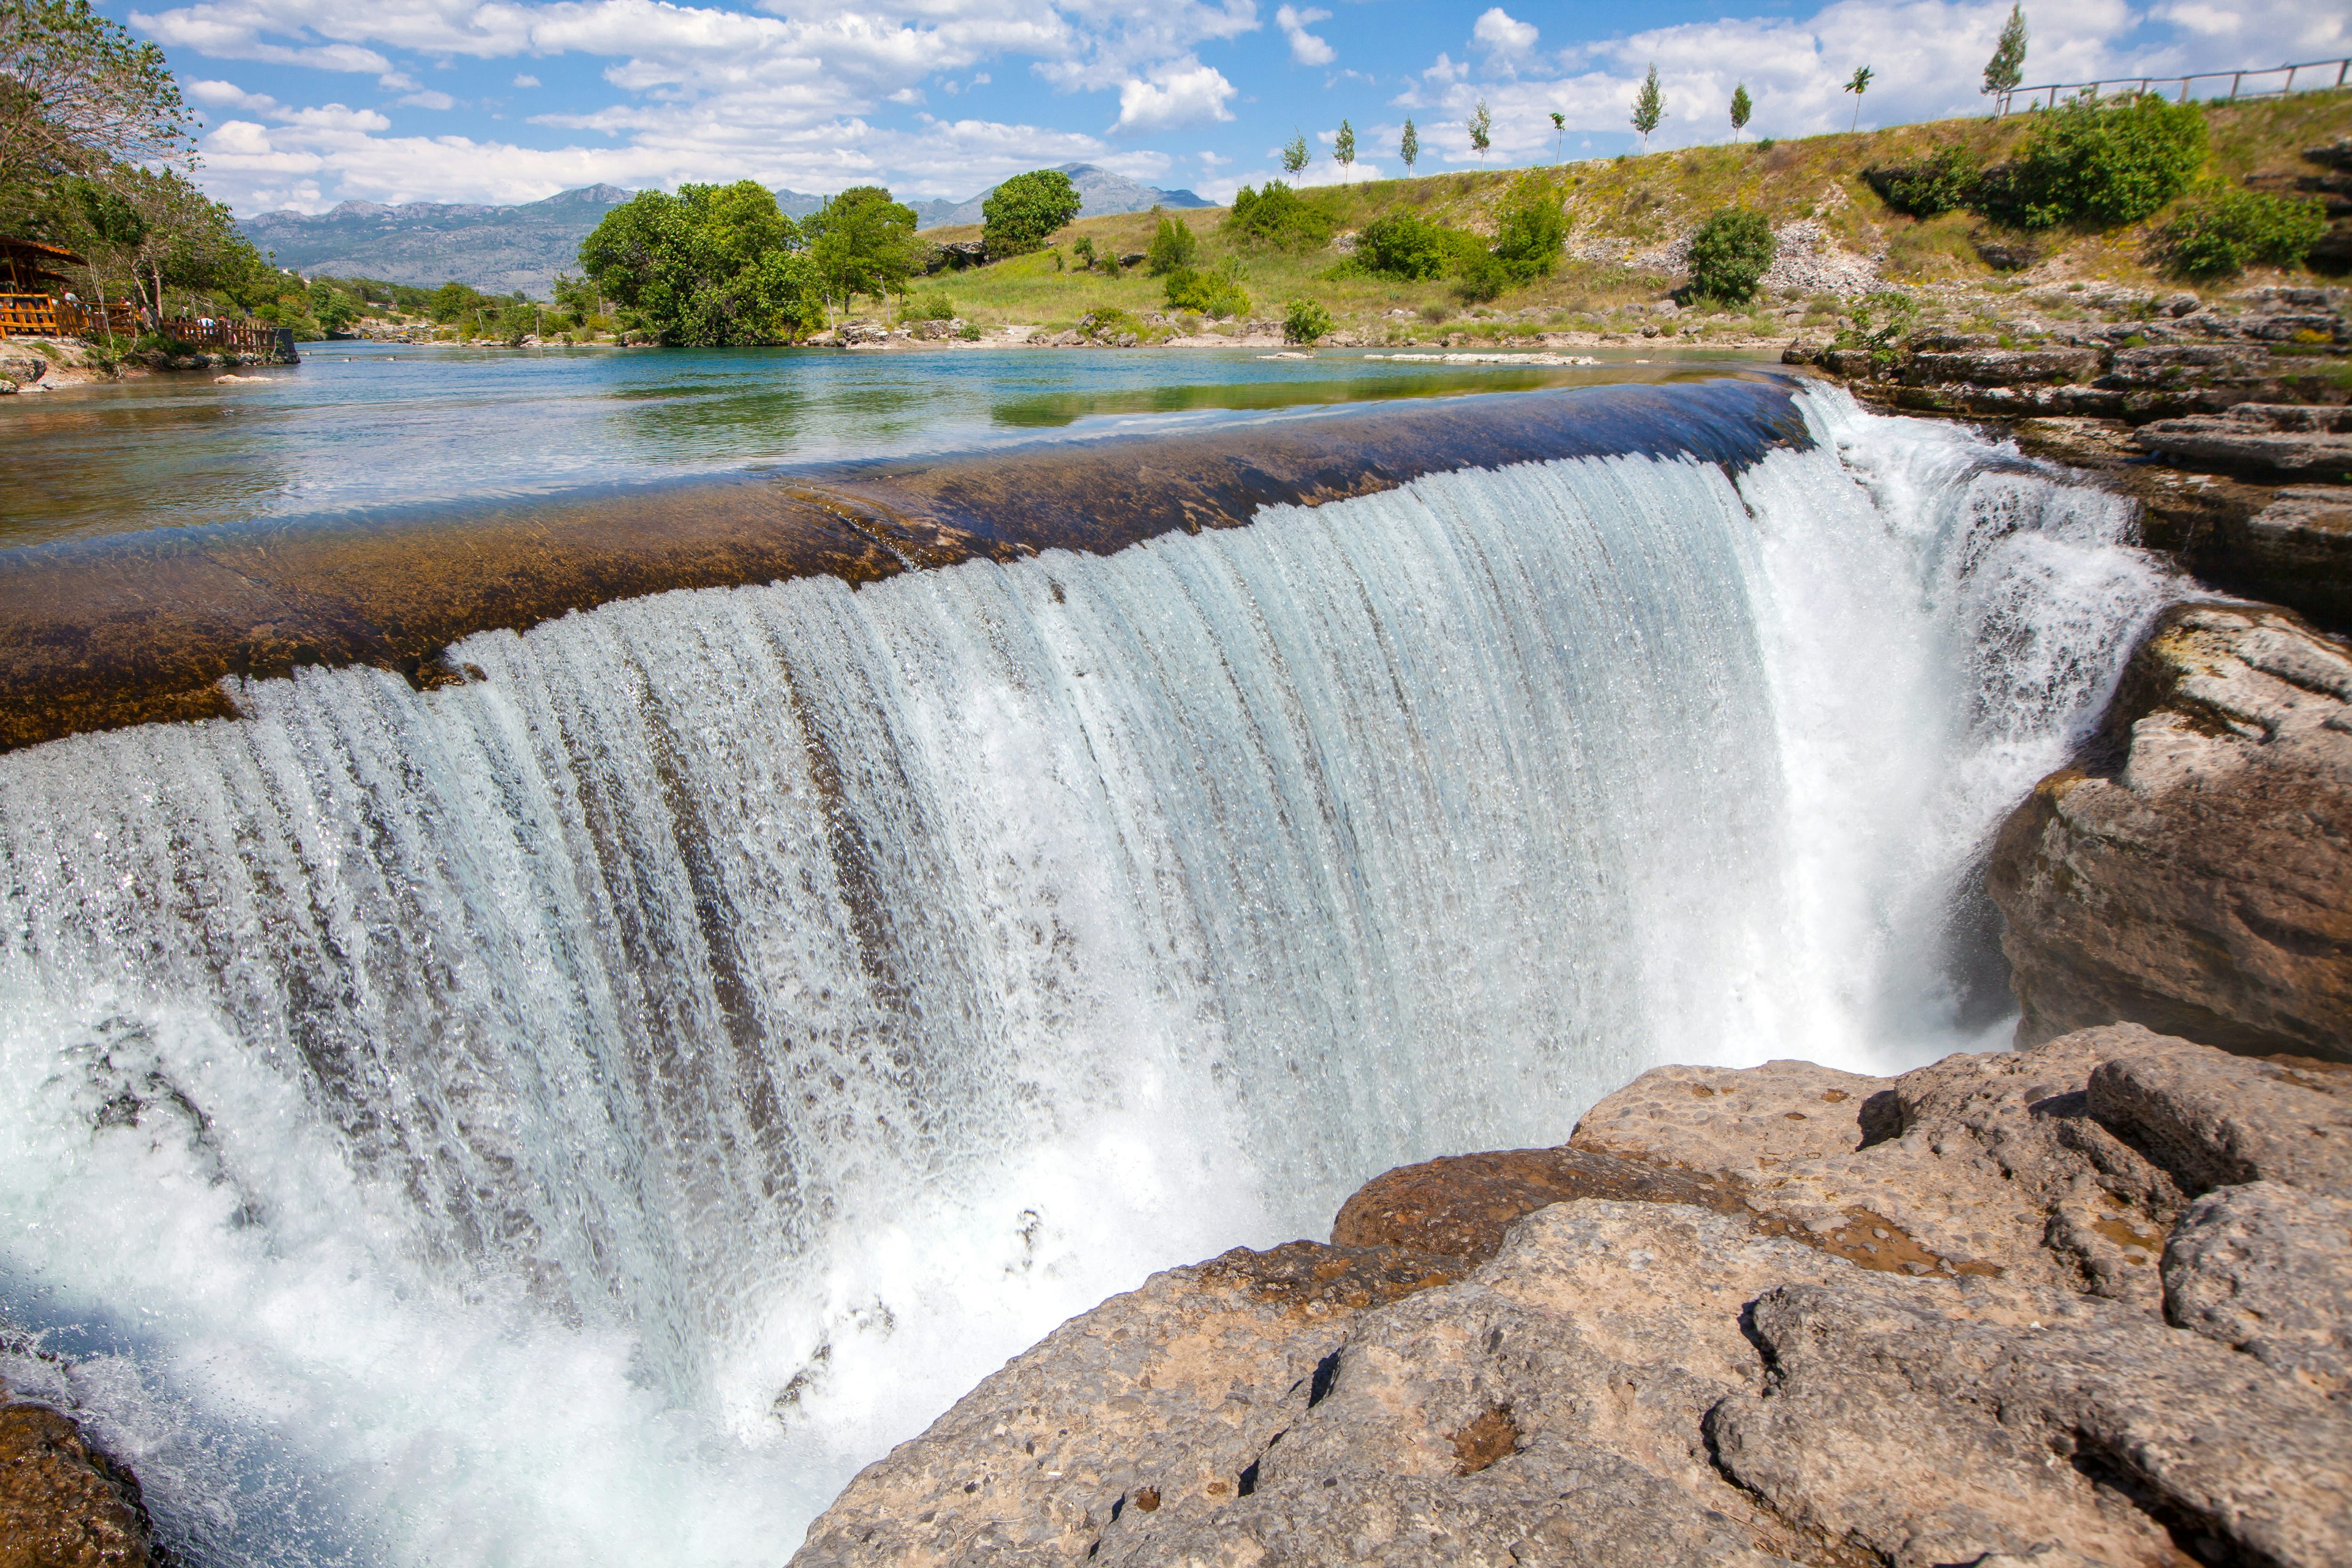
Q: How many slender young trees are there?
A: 9